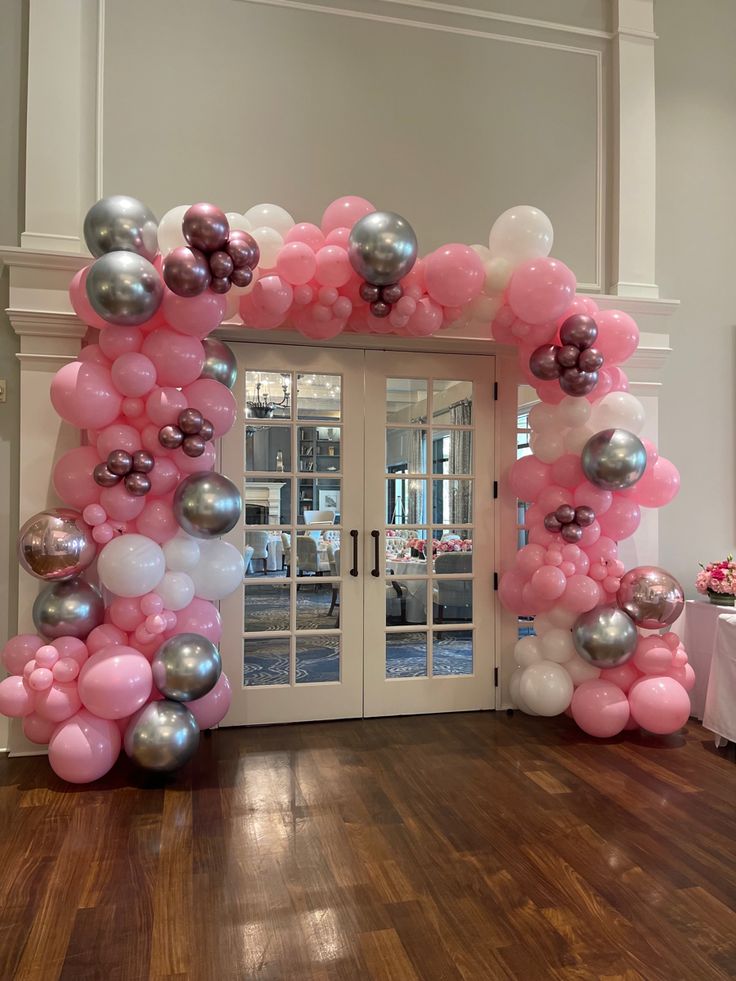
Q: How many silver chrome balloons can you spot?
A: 10